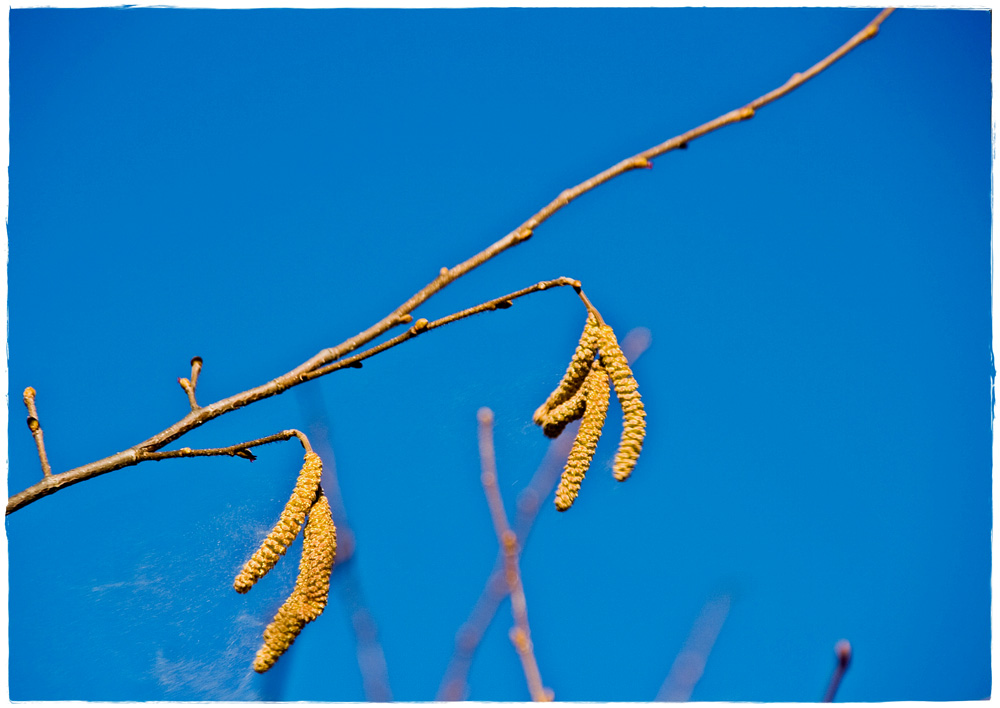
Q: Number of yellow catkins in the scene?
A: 6